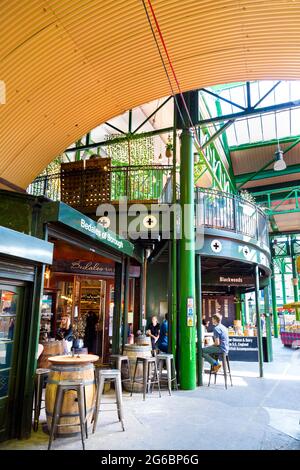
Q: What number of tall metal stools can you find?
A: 7